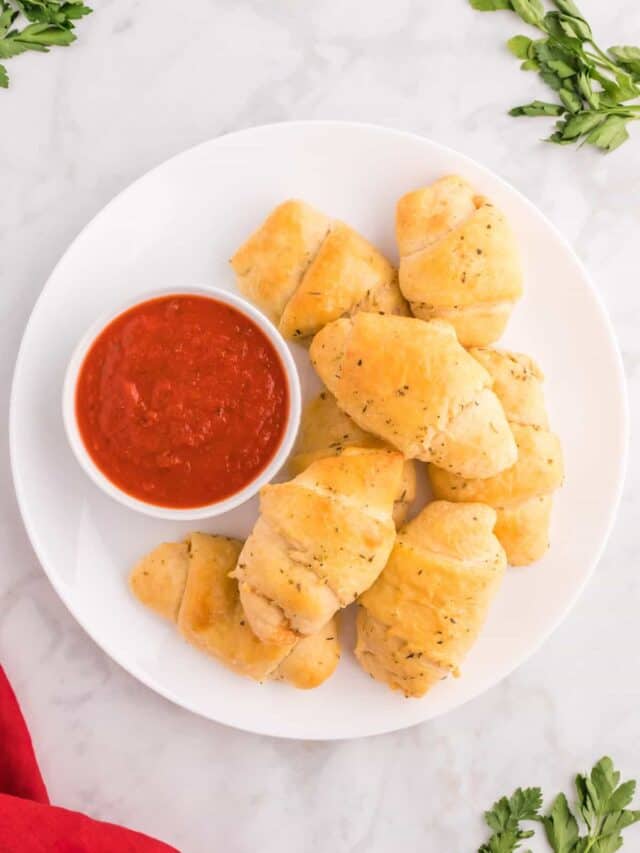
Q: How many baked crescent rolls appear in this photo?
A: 8